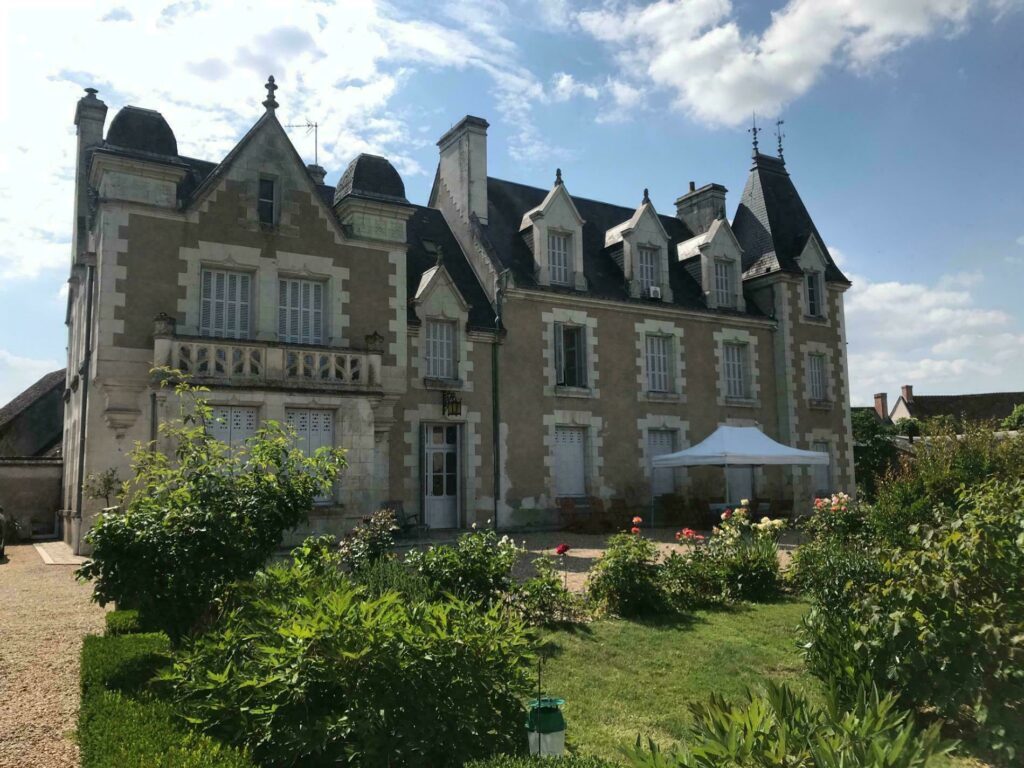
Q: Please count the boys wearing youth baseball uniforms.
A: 0